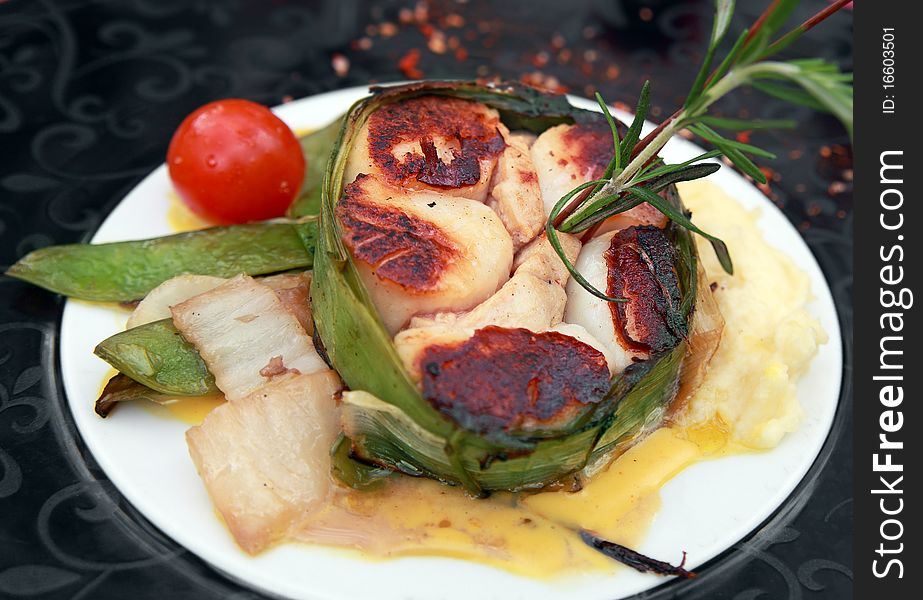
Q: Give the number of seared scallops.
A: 5